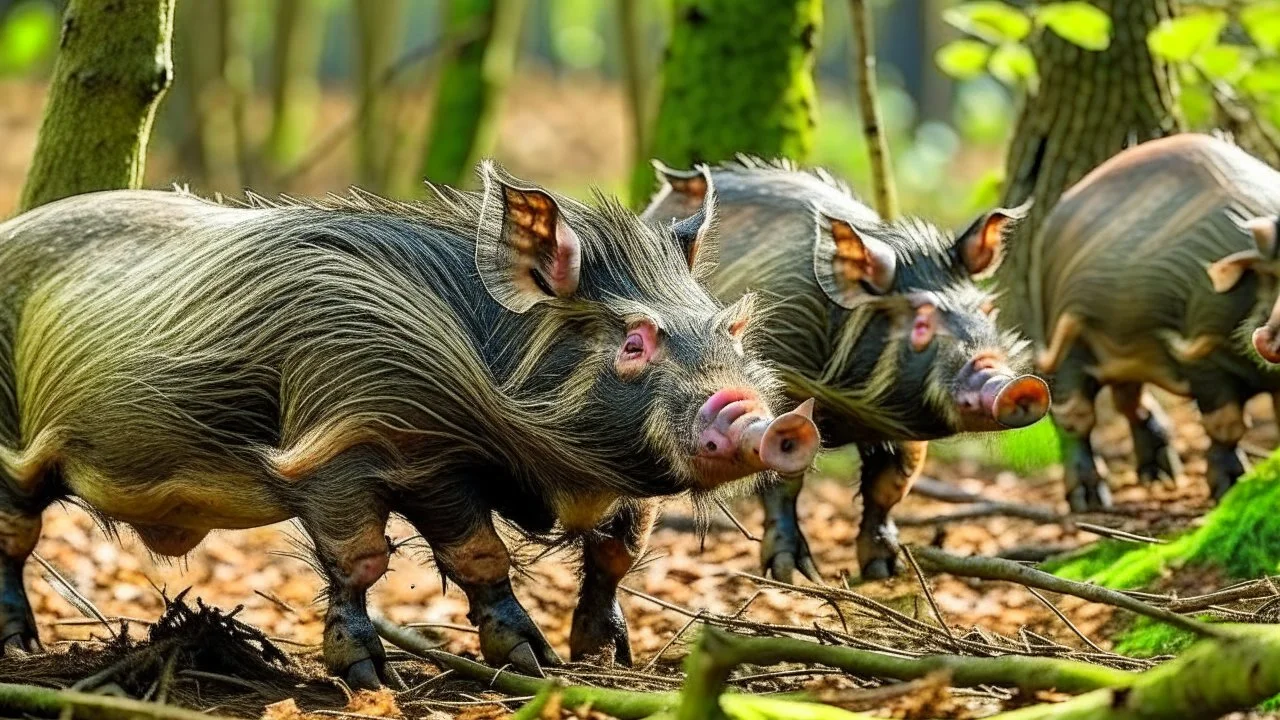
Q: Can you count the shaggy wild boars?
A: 3